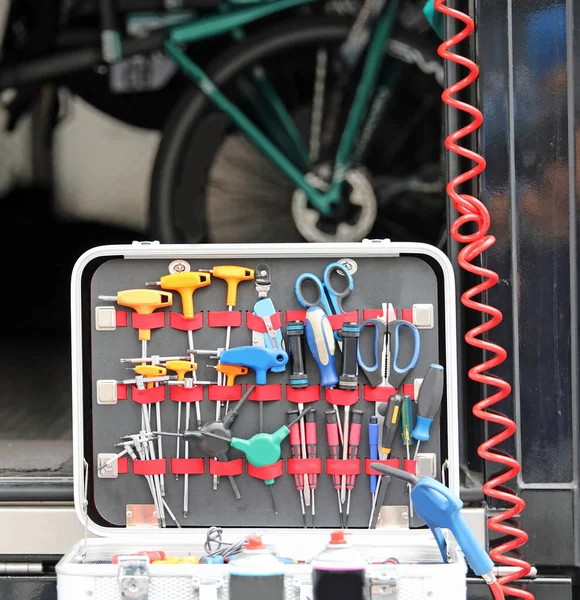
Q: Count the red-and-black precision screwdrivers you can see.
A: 4